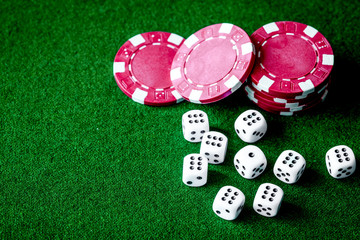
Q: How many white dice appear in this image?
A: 9